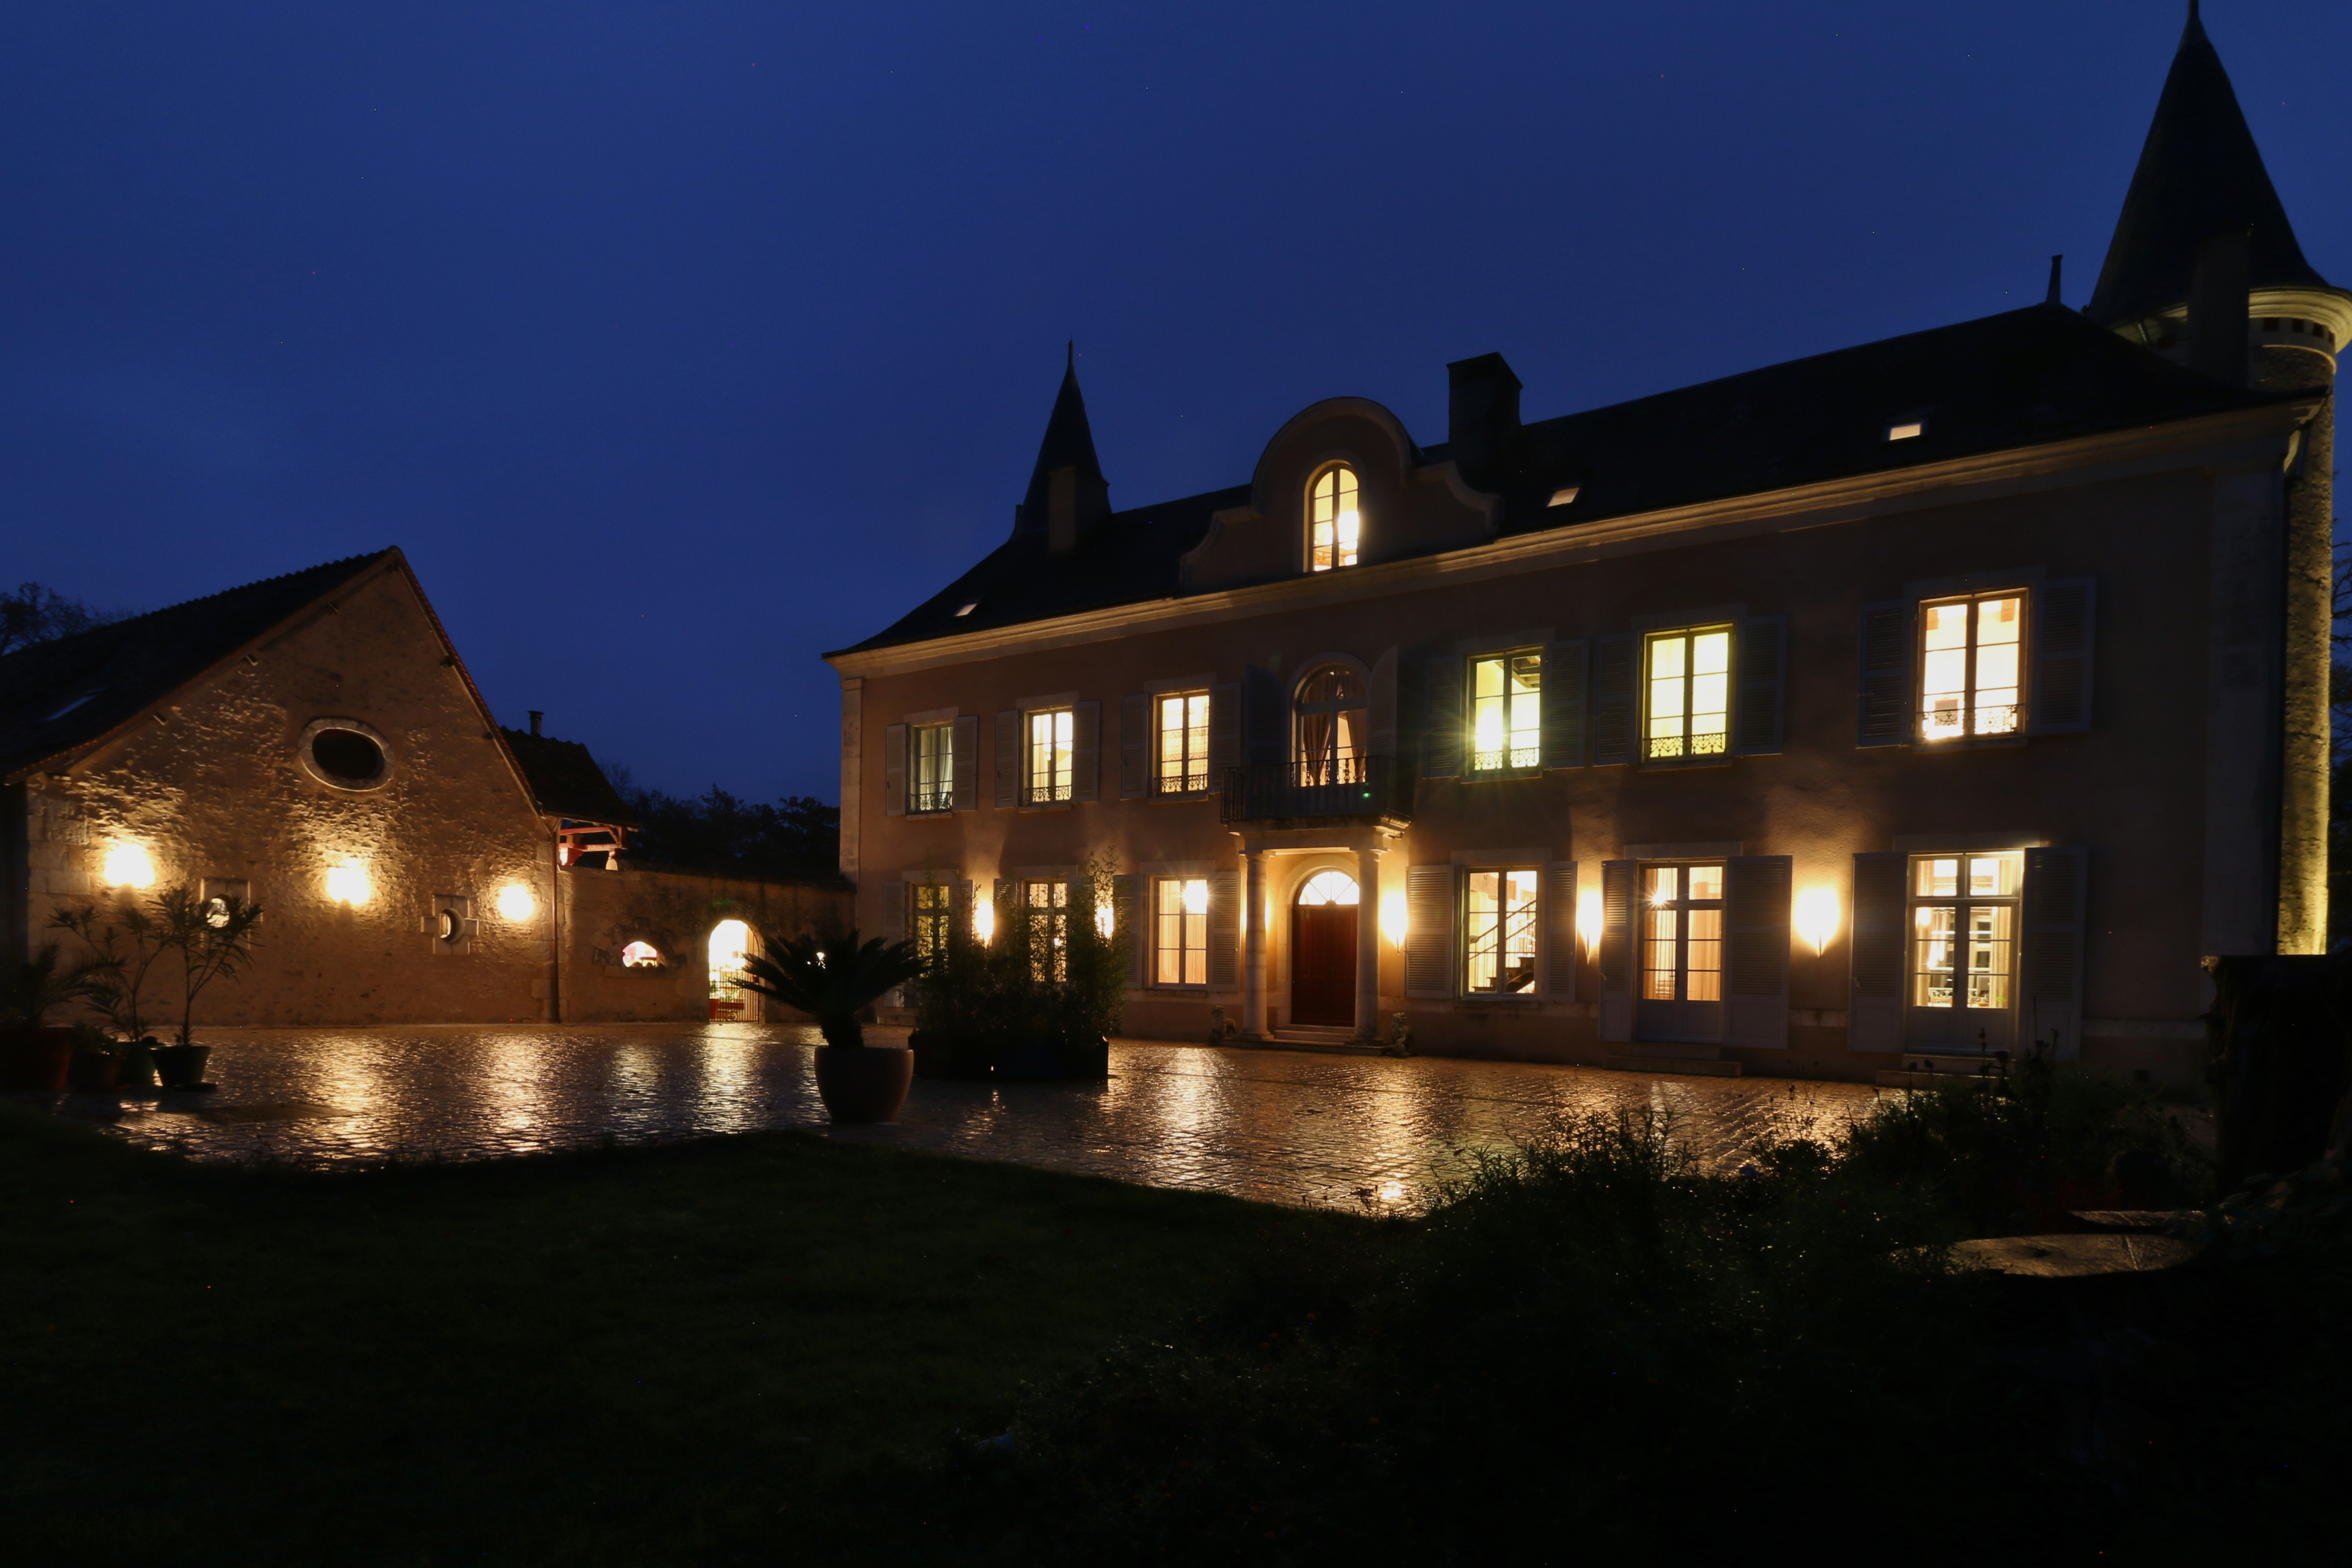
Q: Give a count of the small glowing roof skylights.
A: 3